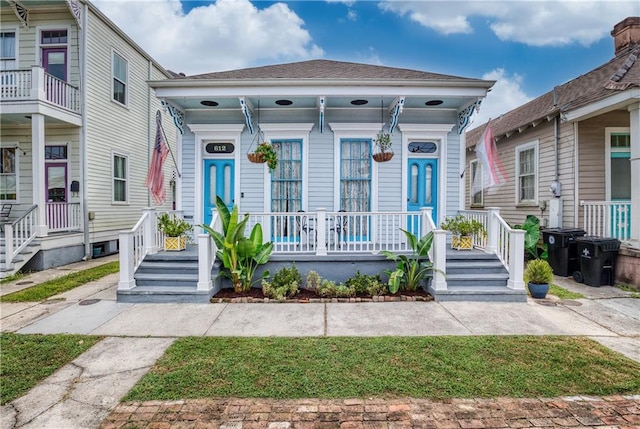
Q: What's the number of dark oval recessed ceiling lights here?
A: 4